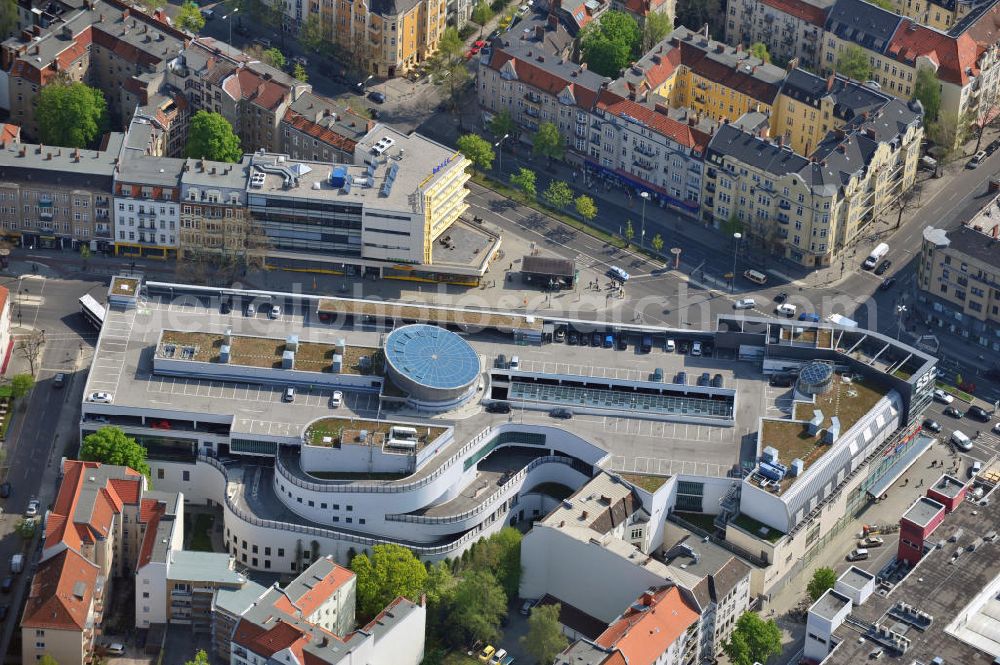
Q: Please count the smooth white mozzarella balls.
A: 0